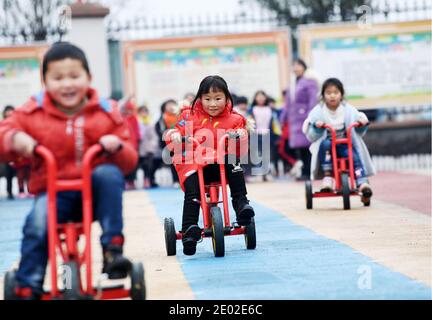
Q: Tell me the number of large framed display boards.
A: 3